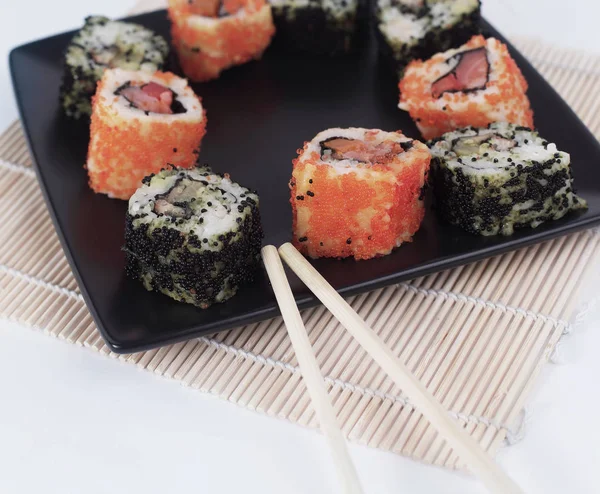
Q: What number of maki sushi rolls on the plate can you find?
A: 9